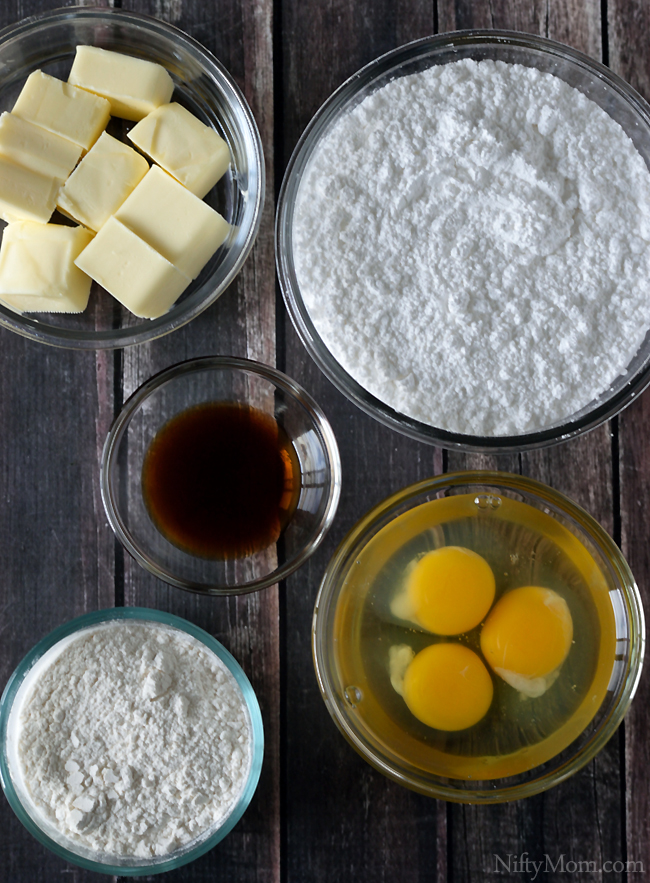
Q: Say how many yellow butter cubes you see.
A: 9